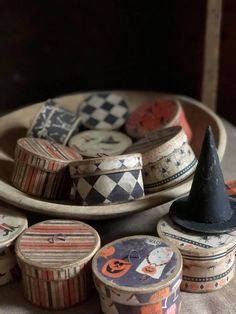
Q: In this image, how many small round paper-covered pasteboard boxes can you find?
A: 11